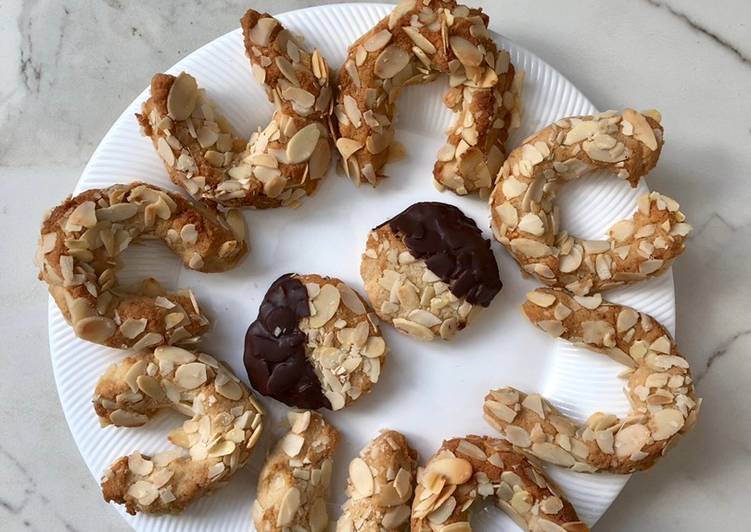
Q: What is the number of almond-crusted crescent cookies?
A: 8